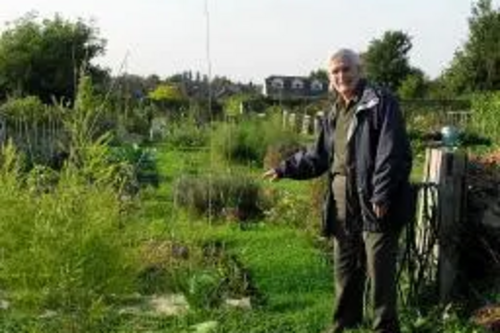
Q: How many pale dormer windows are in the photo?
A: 3